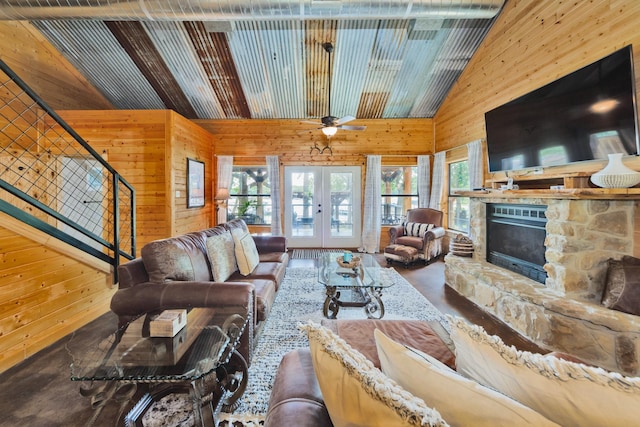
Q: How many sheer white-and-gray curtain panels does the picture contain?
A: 6